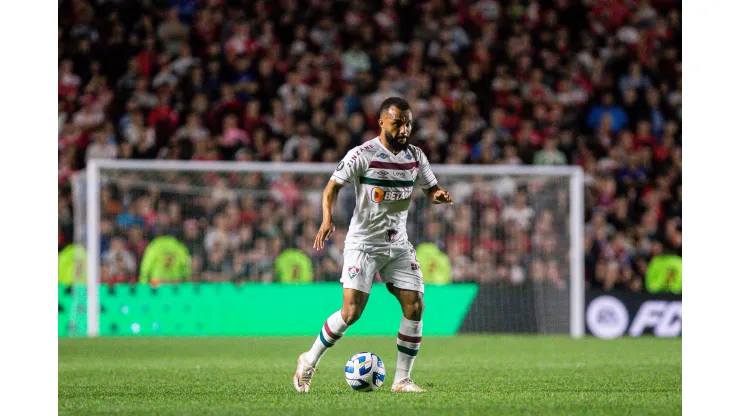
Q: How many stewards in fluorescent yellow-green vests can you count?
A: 5